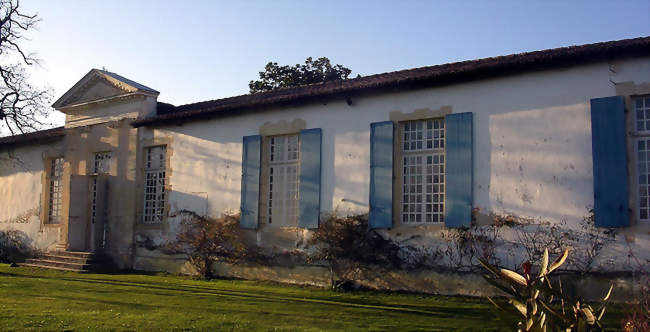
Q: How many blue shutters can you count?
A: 5